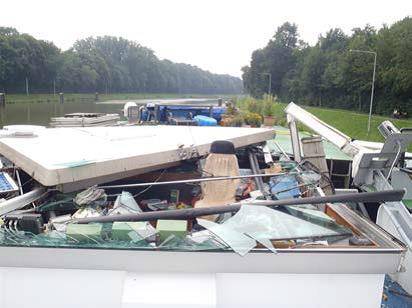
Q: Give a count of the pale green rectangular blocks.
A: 3